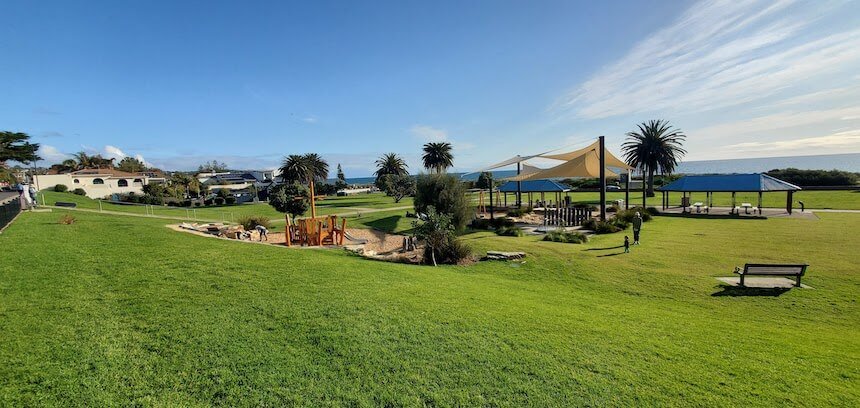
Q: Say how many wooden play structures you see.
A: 1